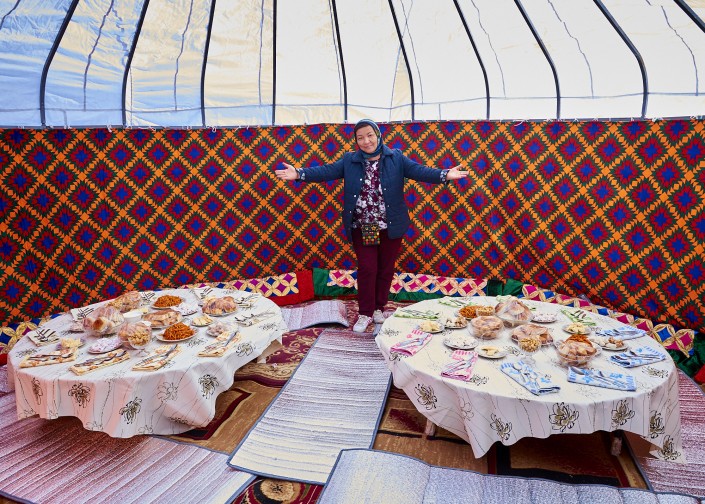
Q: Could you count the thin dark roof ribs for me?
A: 10